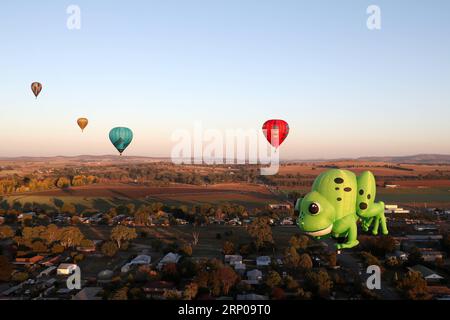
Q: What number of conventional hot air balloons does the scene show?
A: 4